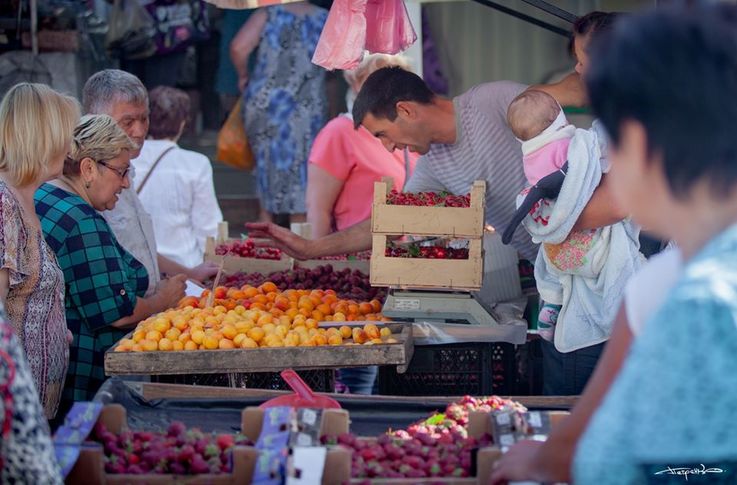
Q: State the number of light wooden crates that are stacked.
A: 2